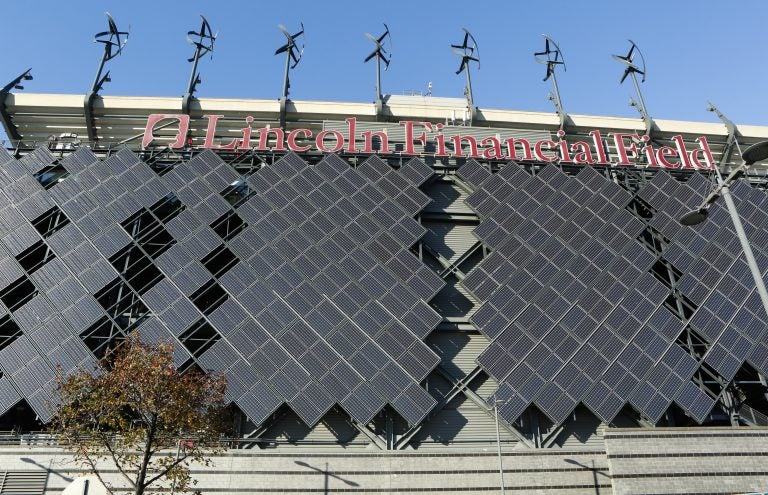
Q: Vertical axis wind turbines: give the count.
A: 7